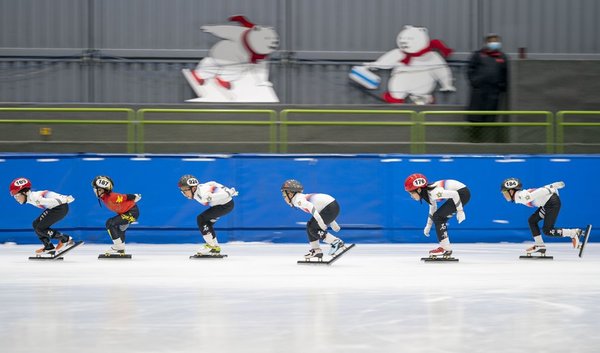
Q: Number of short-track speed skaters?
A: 6